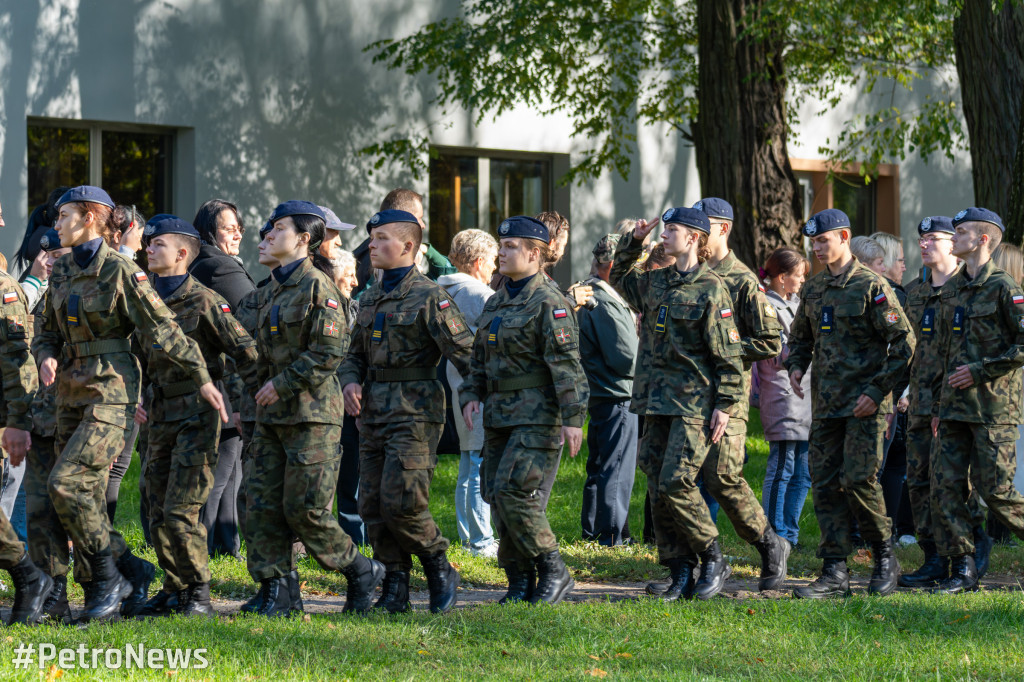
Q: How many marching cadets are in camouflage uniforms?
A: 13